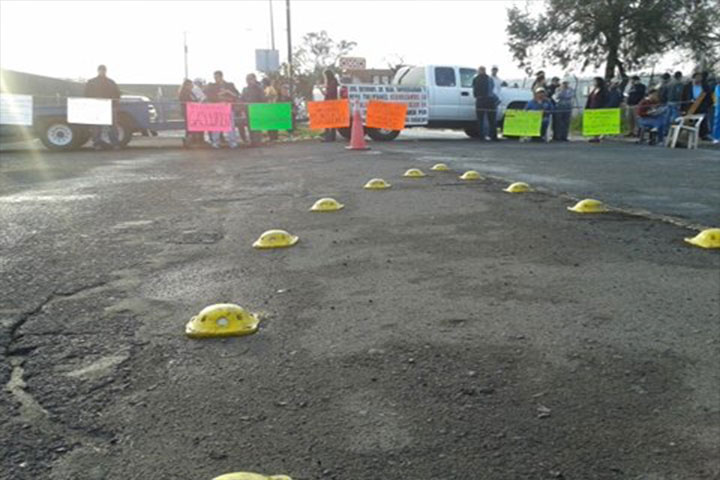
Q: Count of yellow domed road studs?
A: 11